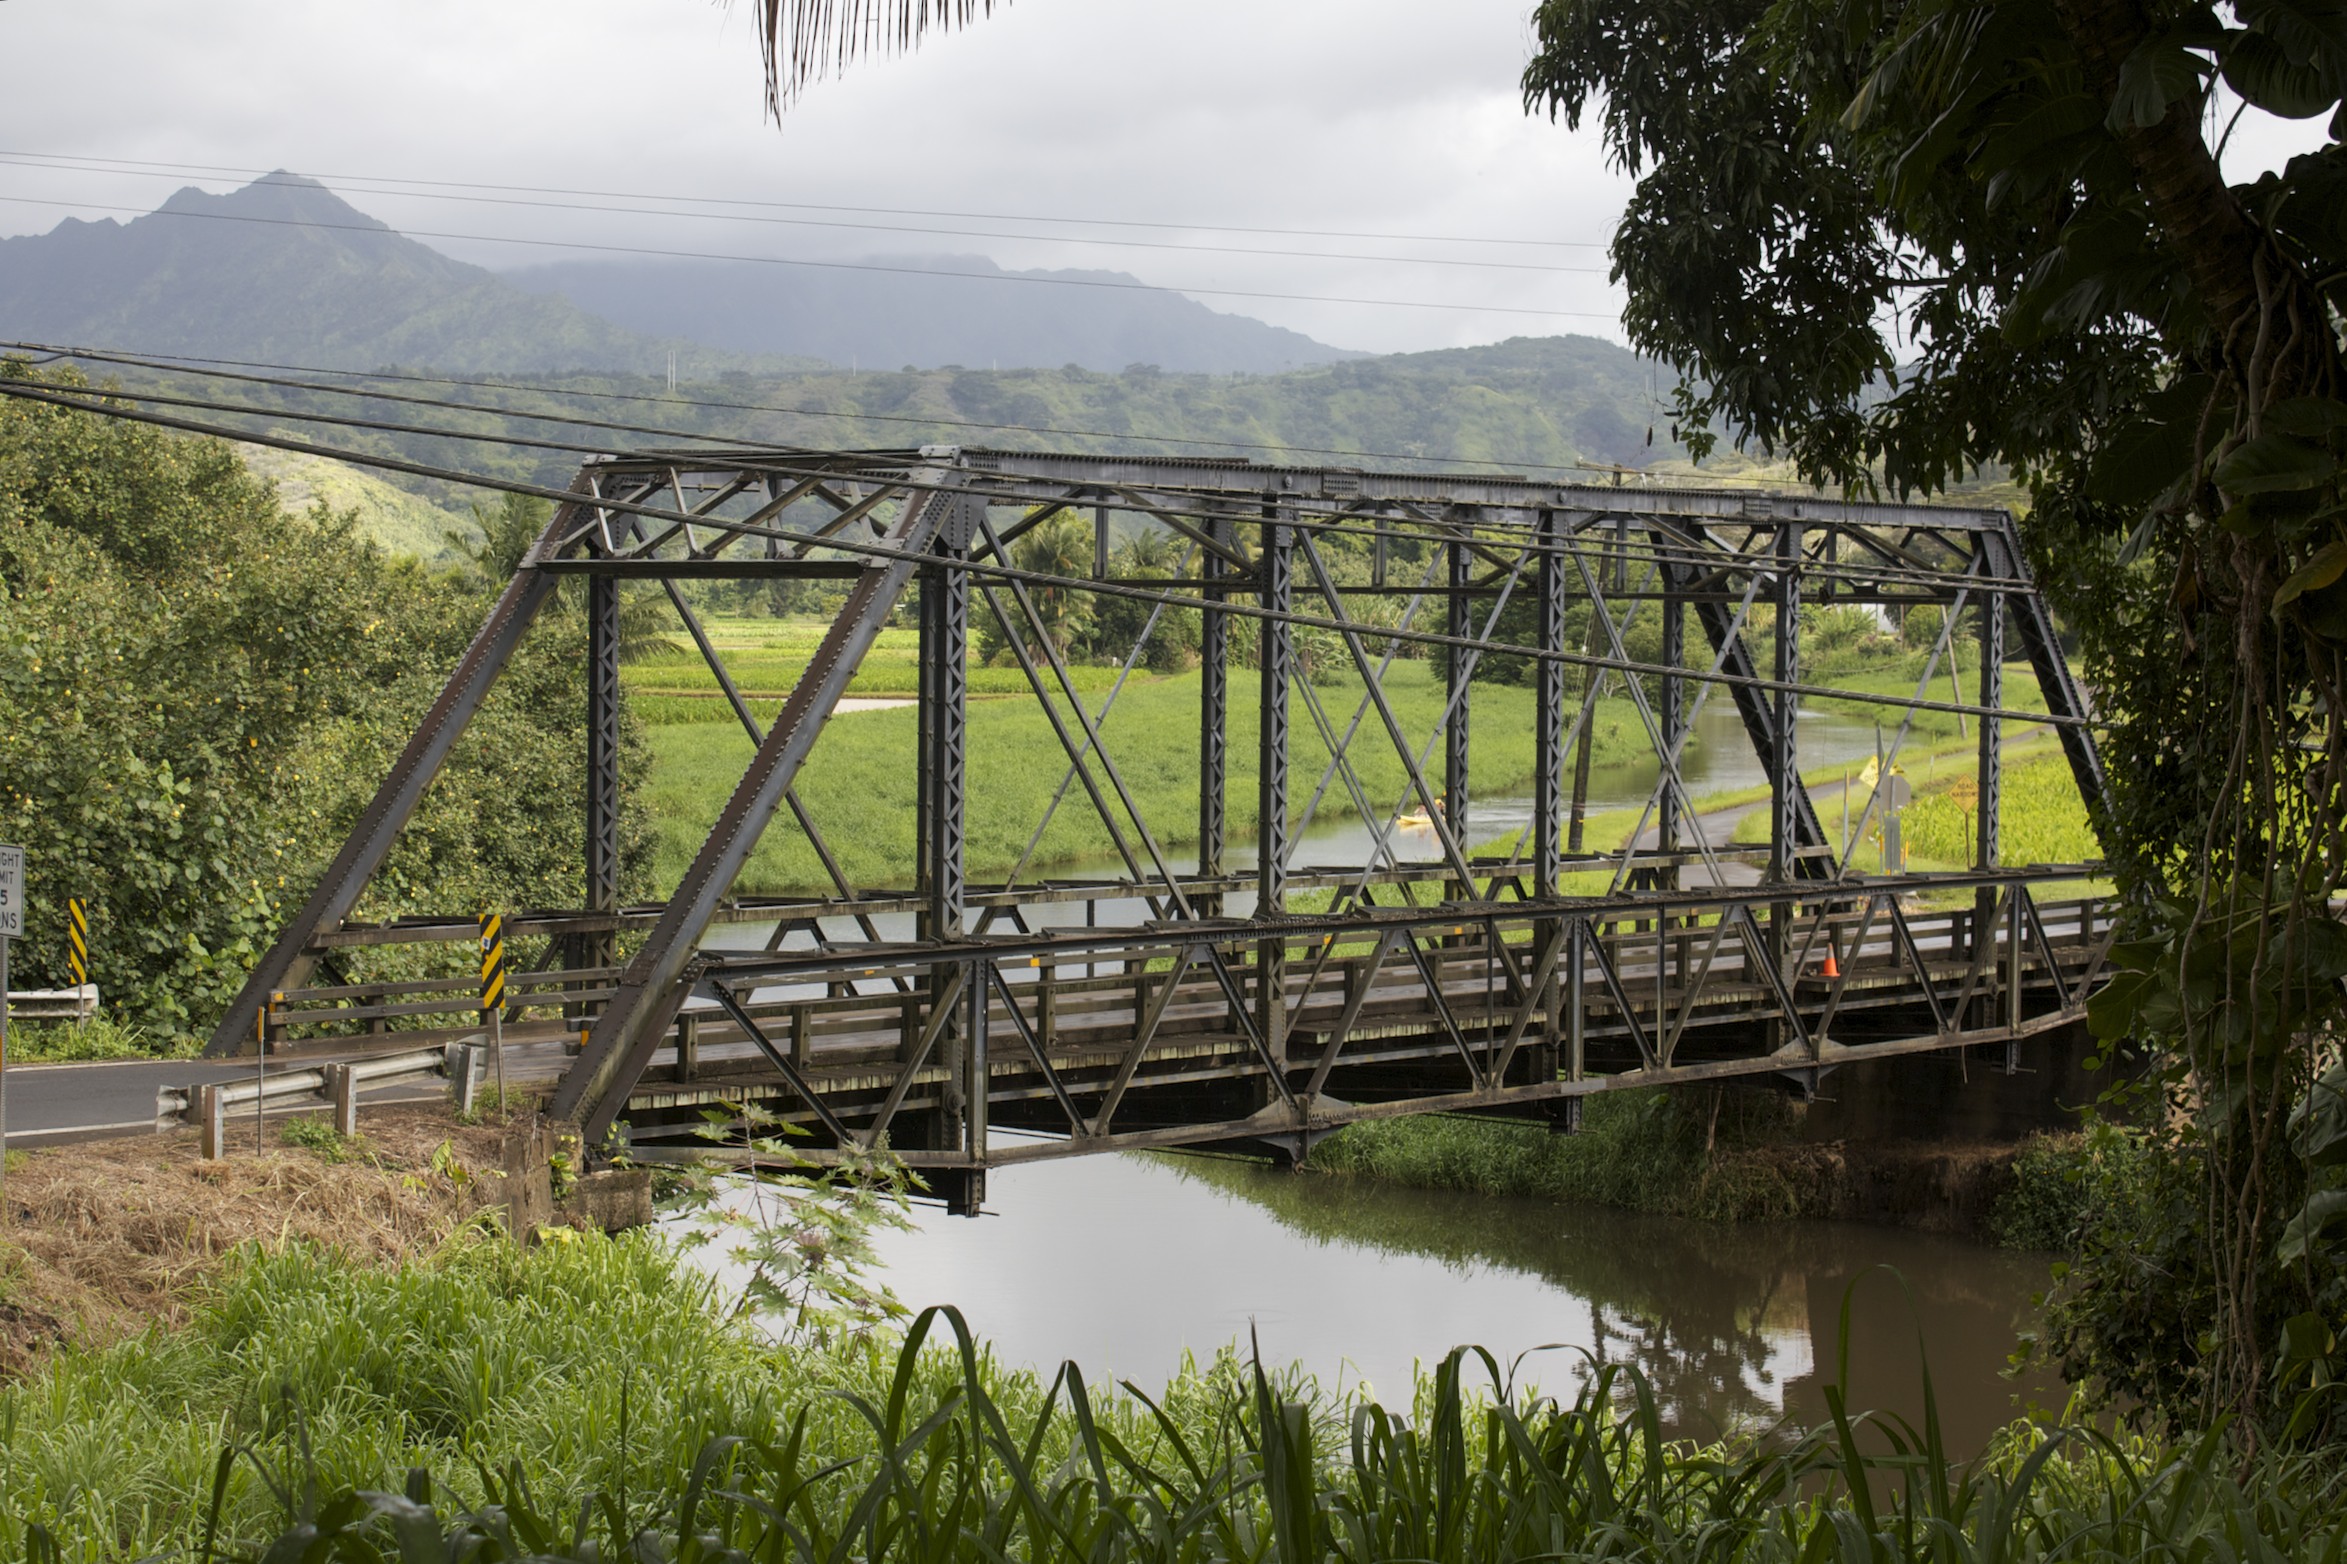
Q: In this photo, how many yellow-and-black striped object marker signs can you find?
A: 2